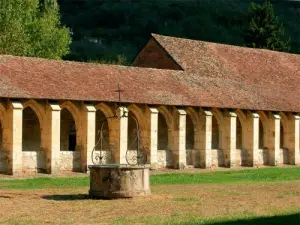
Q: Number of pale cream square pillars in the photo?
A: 11